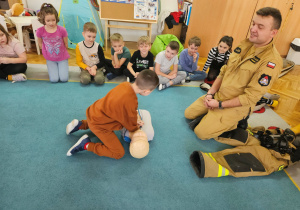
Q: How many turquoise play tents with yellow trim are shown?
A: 1